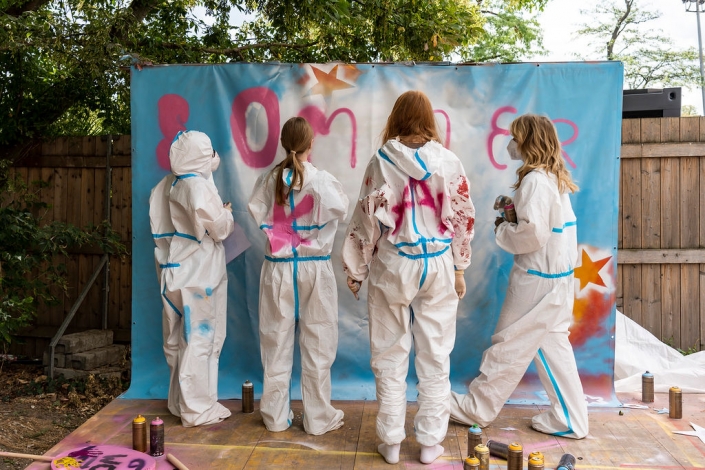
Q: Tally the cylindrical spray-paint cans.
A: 14